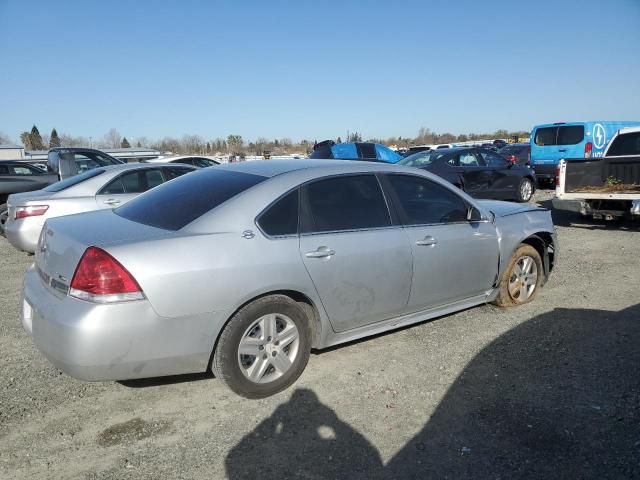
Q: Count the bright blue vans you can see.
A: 1